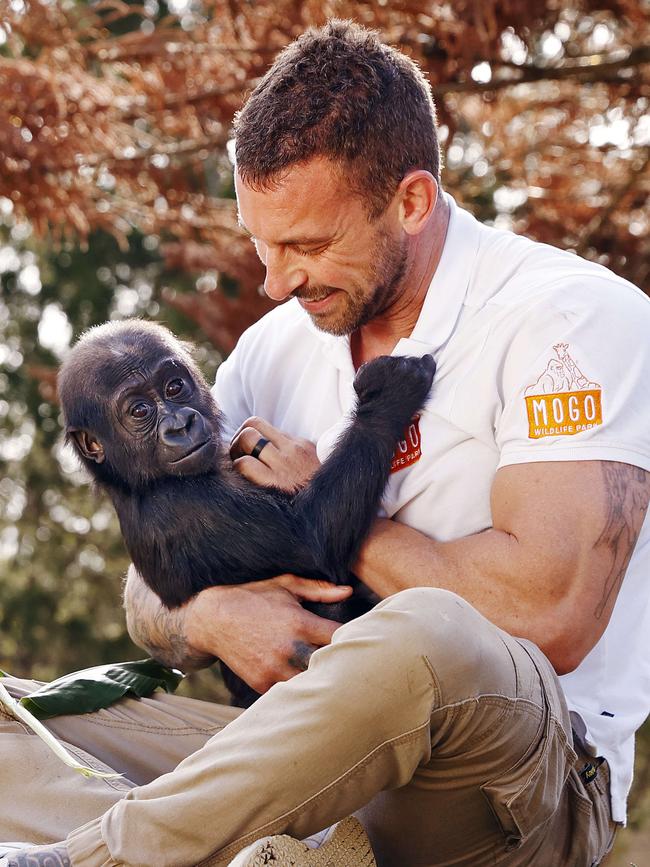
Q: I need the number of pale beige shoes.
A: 1